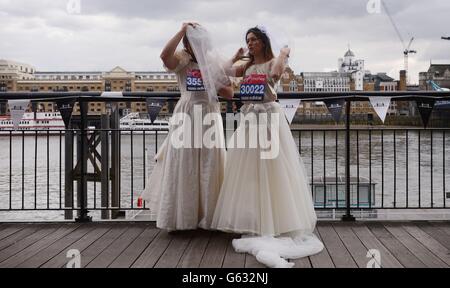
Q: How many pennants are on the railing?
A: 7